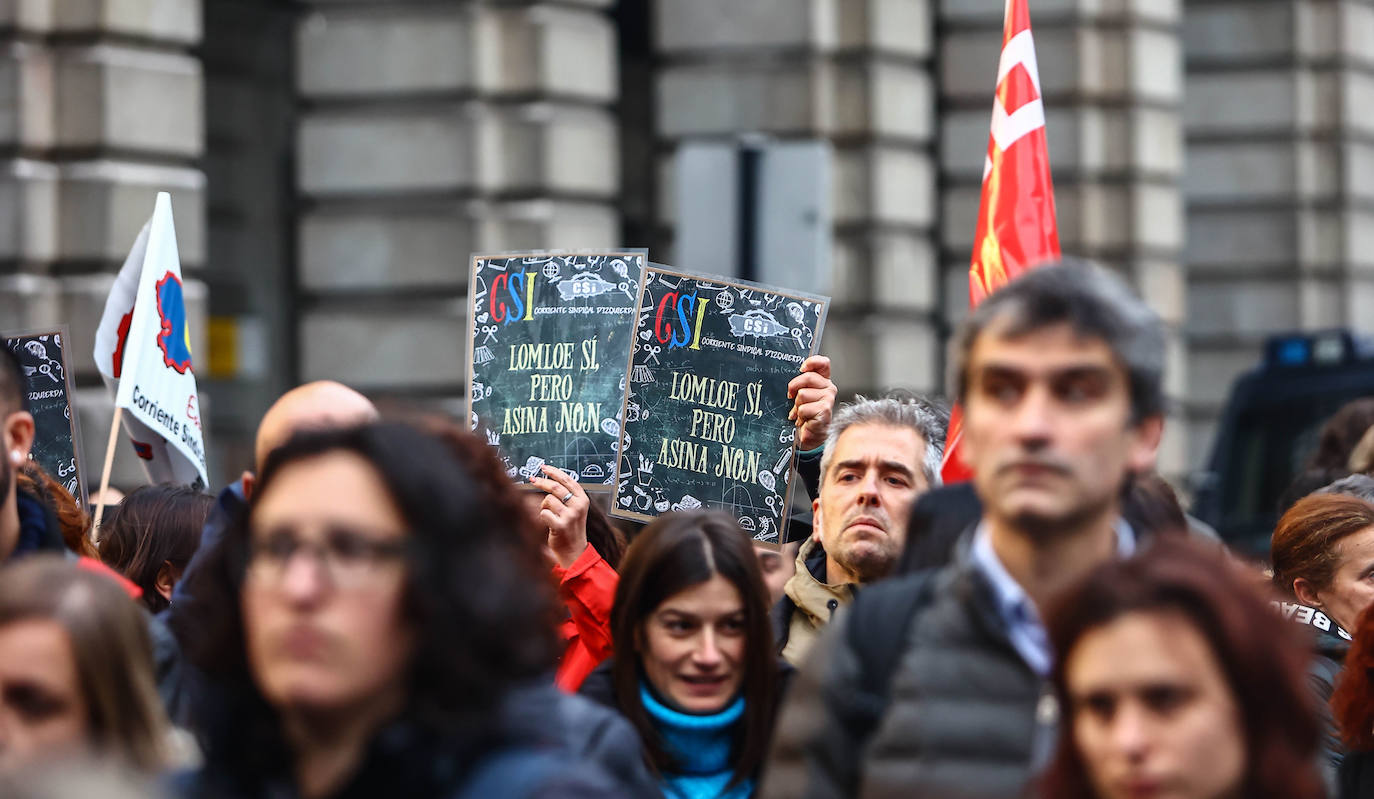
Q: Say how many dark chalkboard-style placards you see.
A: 3